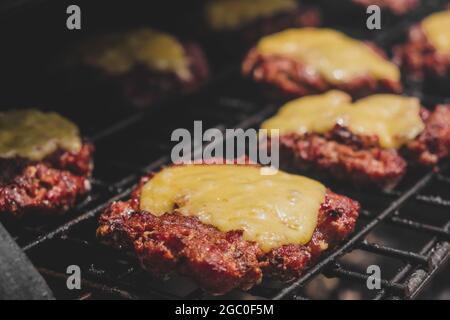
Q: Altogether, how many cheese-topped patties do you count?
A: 7